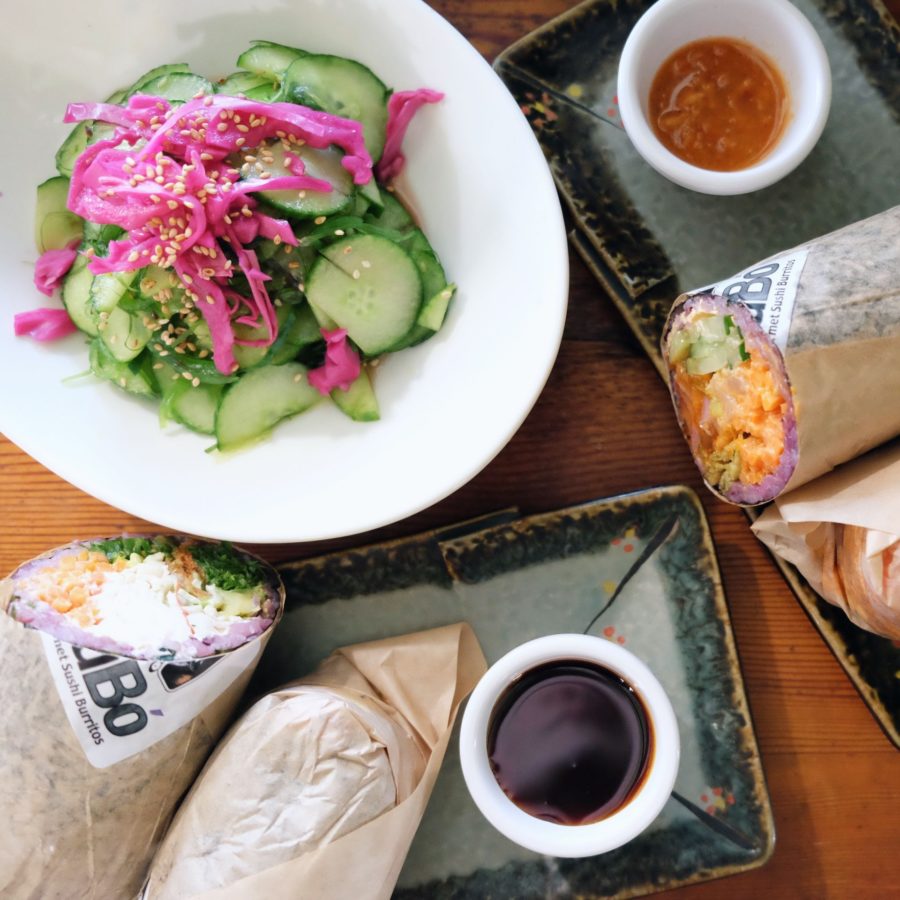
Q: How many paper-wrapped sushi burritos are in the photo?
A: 4